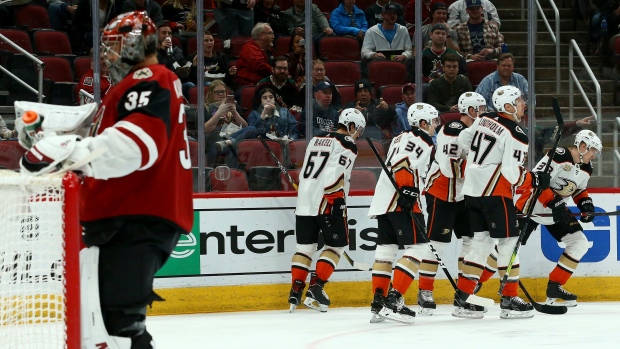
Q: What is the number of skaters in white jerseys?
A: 5